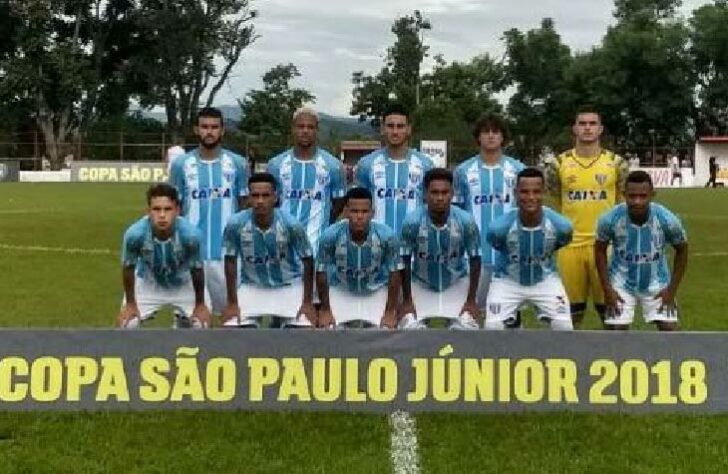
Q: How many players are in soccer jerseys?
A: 11